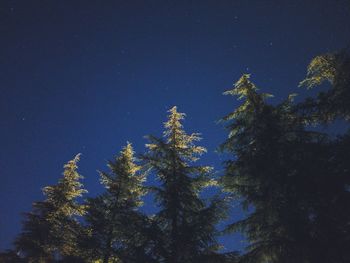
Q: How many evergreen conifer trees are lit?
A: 5